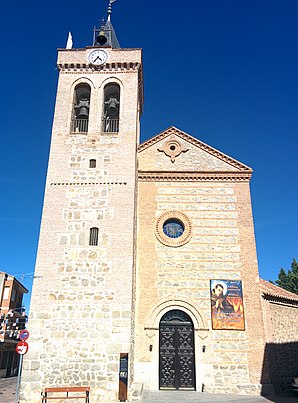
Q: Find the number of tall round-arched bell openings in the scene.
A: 2